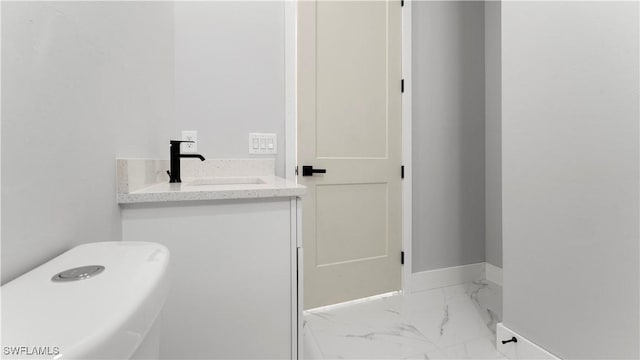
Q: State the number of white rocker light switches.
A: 3